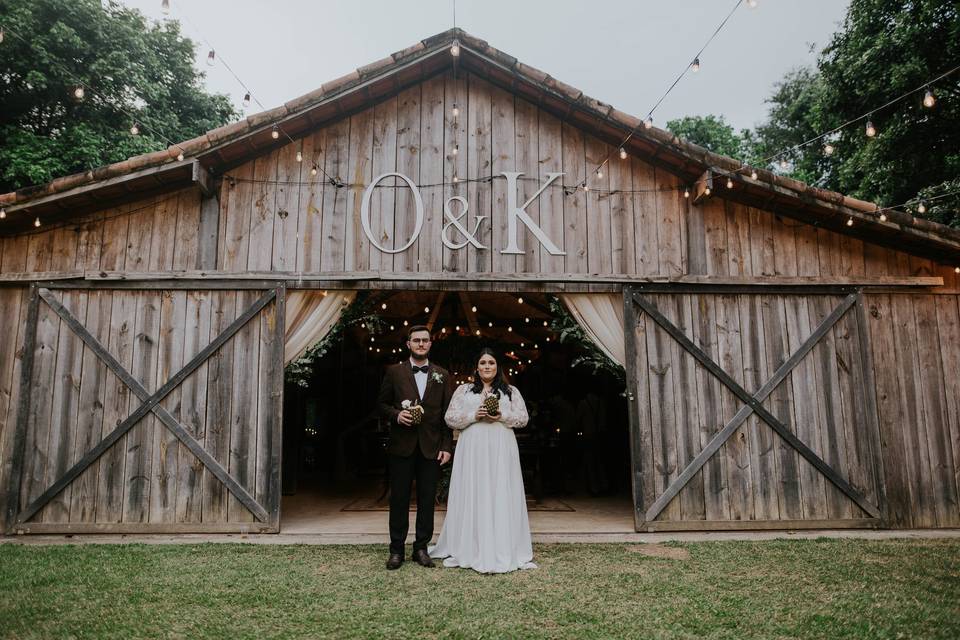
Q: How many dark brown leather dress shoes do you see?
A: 2